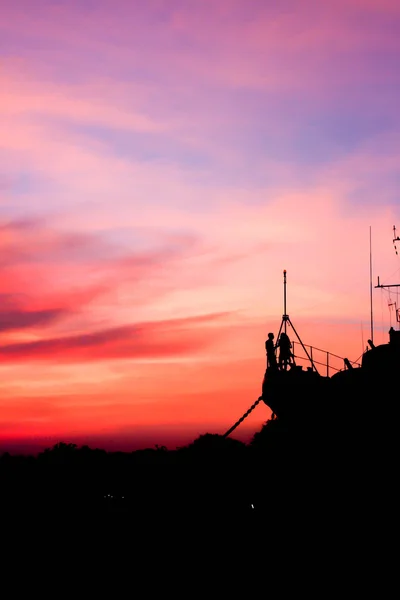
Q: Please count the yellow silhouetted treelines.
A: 0